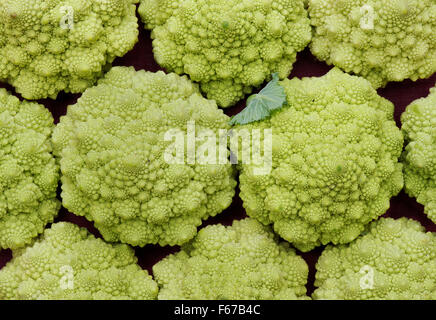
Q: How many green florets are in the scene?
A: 10